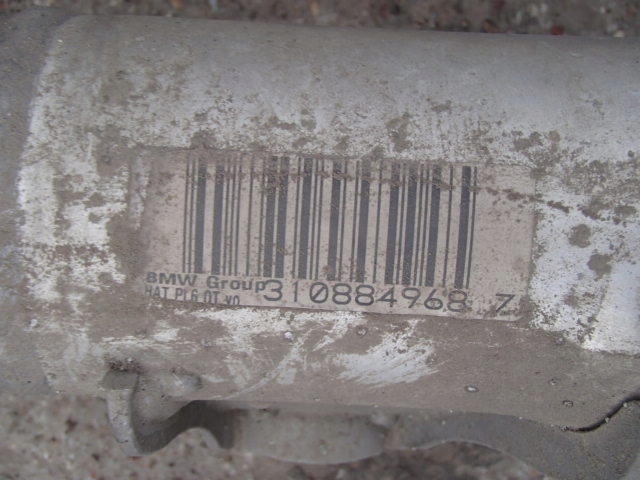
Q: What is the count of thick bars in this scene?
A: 11